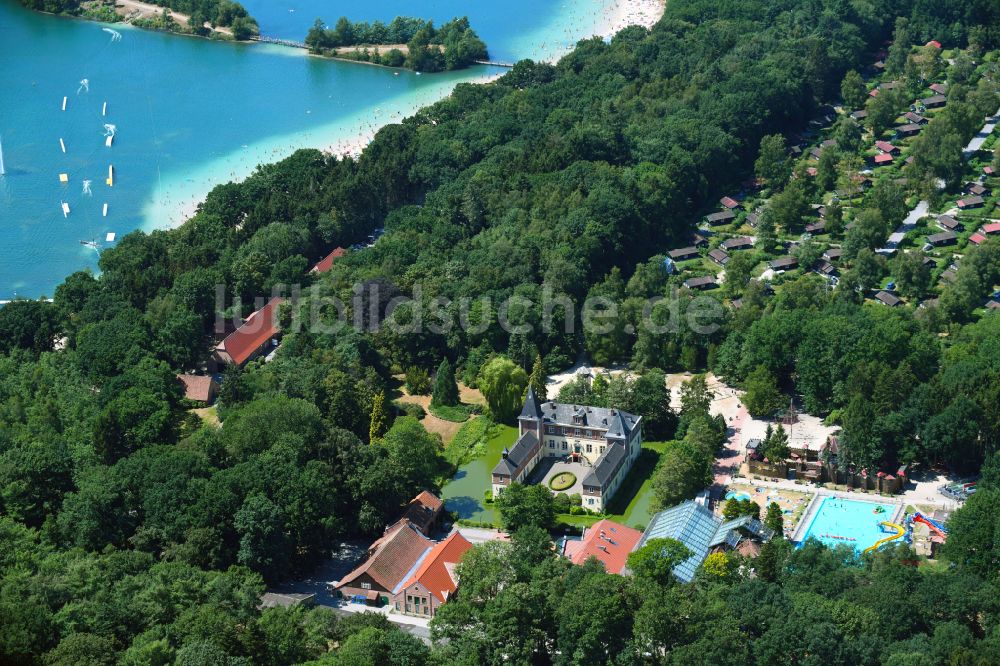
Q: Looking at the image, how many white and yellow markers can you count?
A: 9